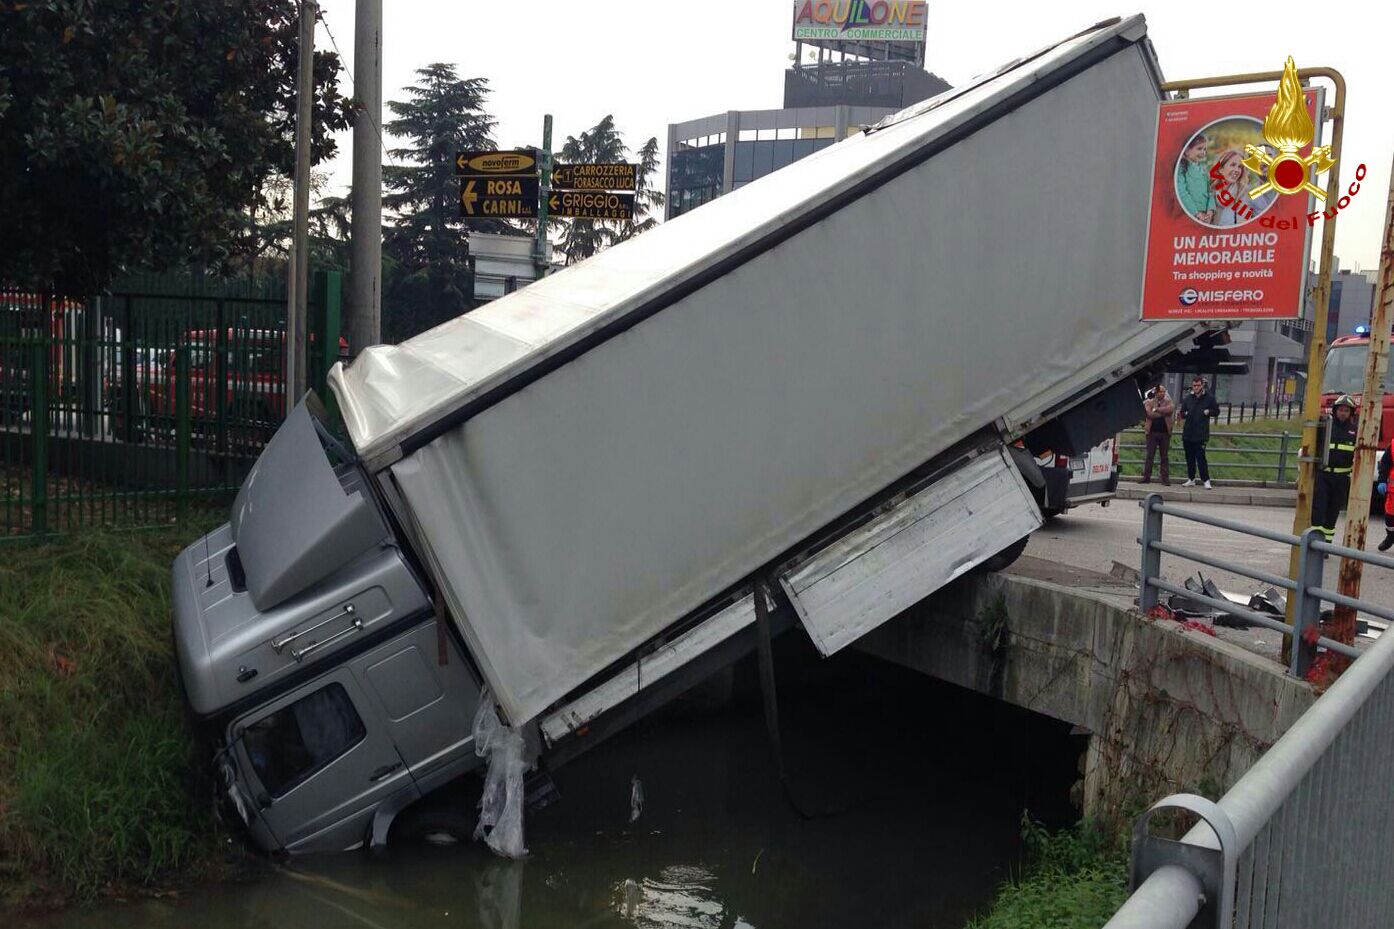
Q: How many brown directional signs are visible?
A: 4